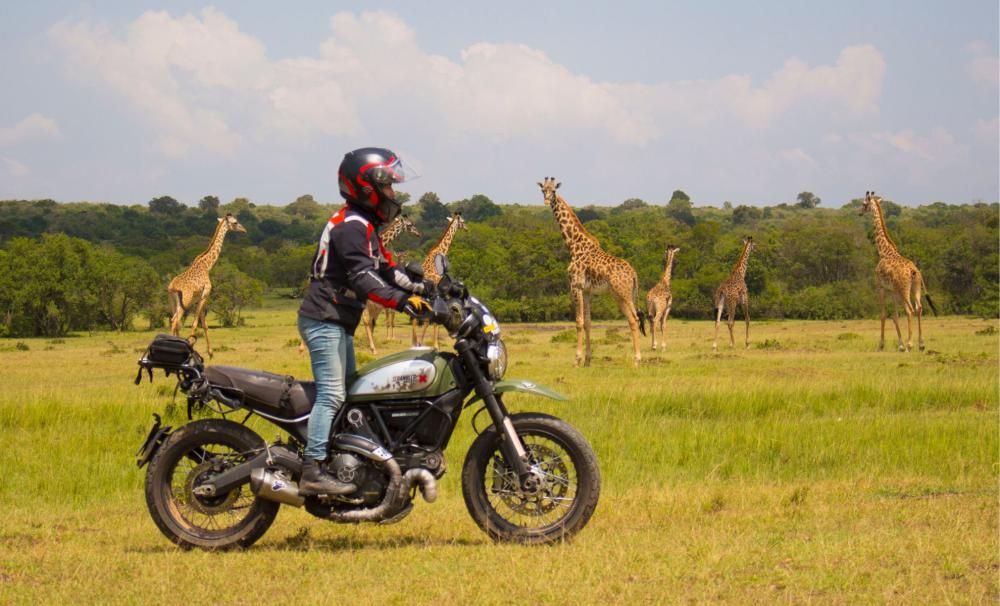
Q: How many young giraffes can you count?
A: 2